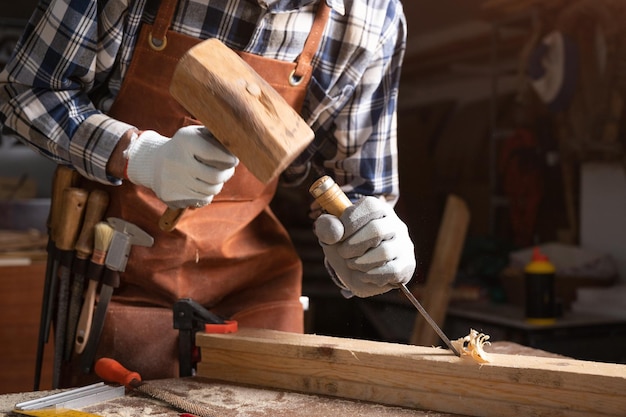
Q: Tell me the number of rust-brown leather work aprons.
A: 1